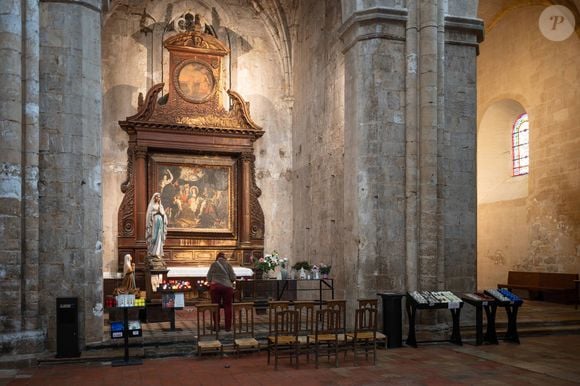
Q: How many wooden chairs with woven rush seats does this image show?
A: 9